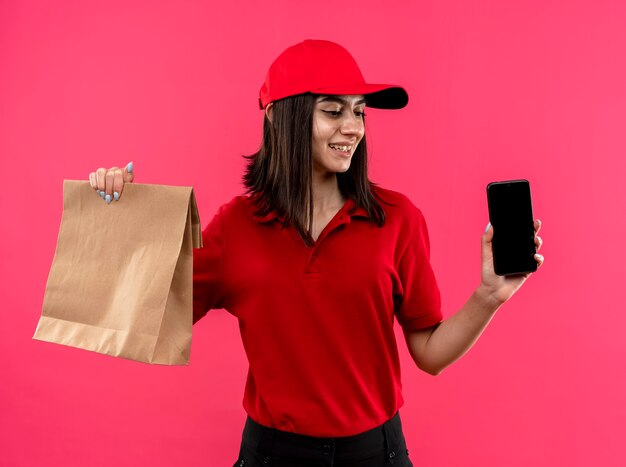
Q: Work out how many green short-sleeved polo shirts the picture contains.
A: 0